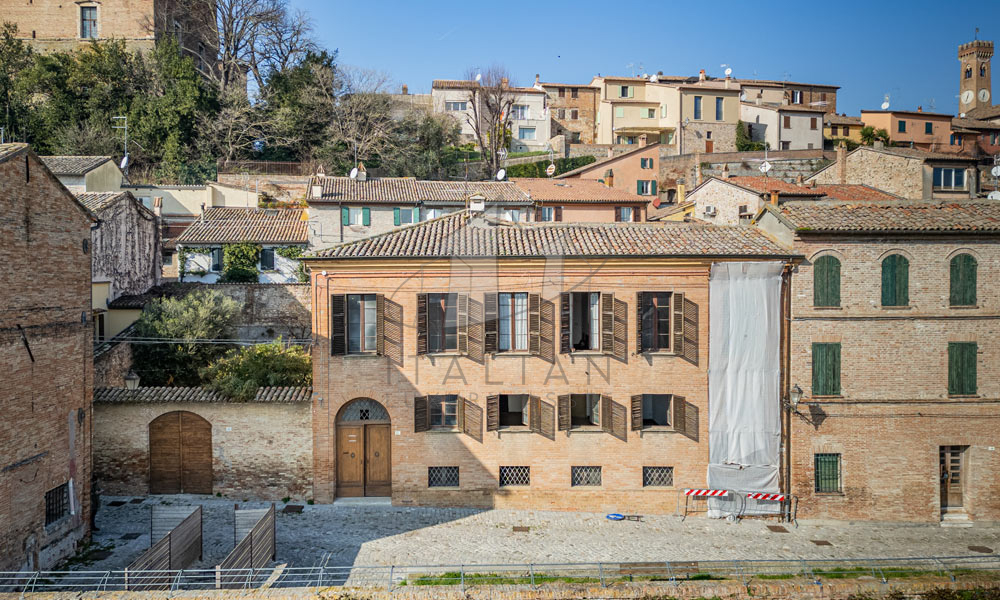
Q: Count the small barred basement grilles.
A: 4